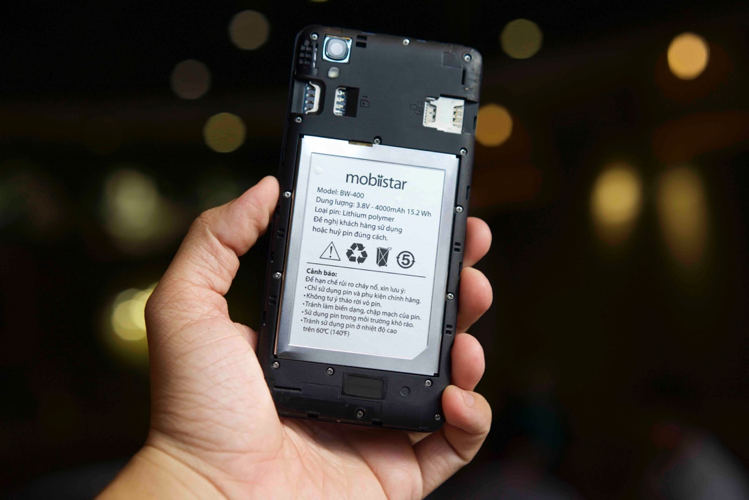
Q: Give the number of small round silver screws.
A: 15